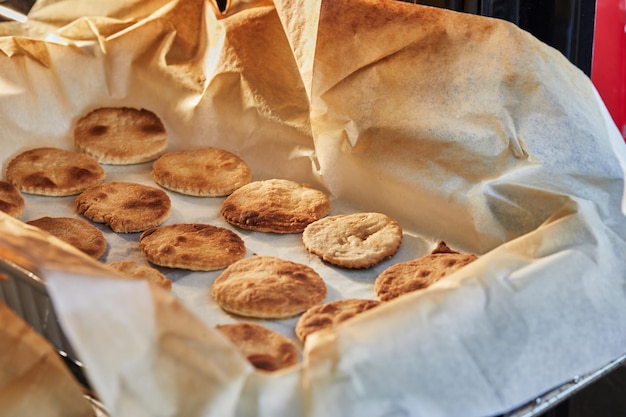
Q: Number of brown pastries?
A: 14